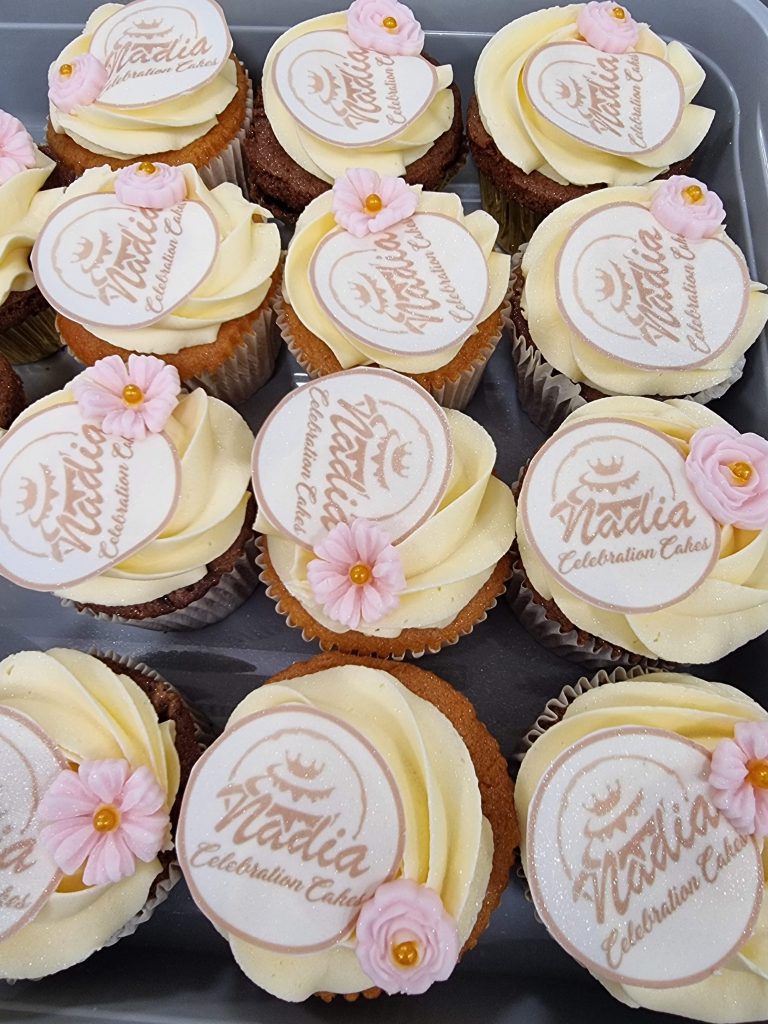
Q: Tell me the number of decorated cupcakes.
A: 13